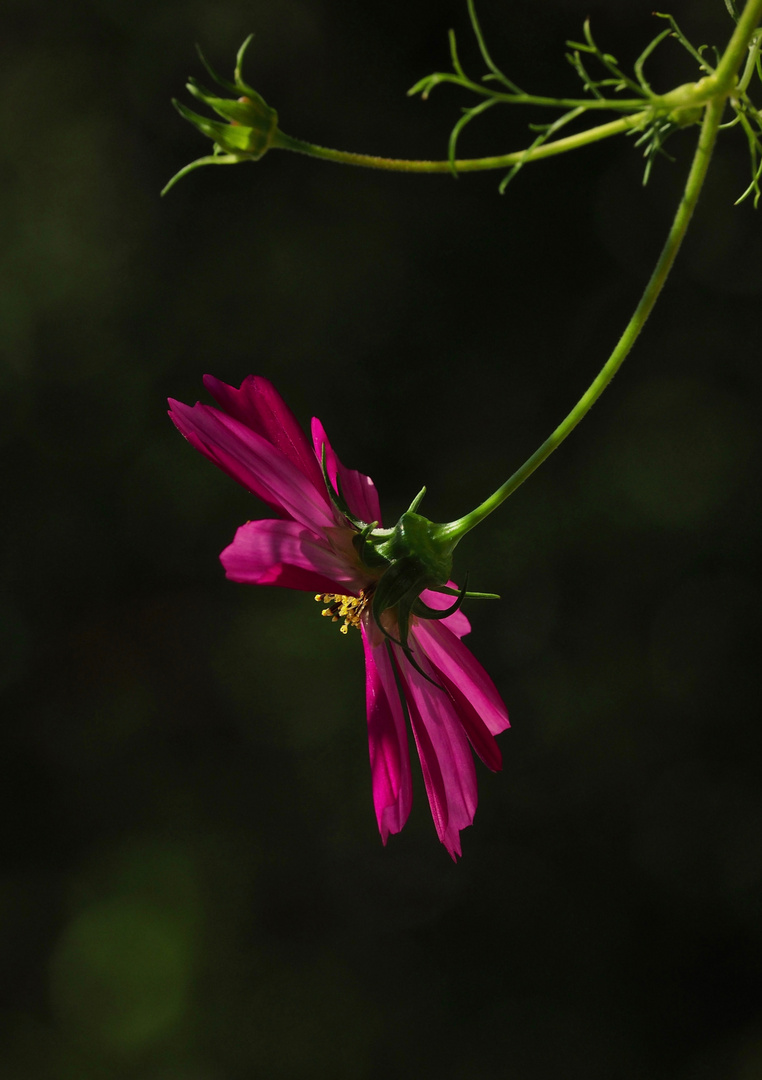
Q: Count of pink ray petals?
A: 8